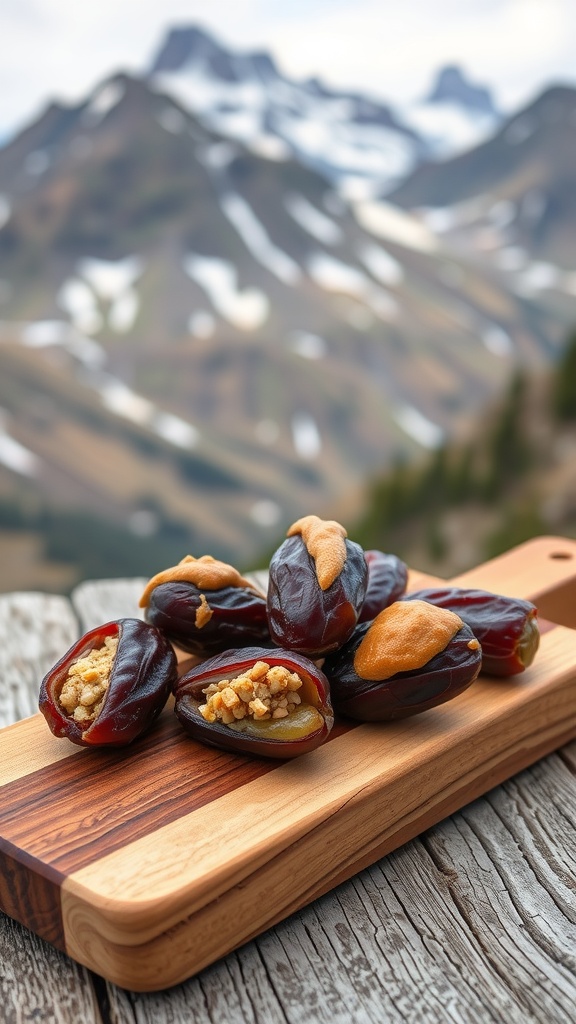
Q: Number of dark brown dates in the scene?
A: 7